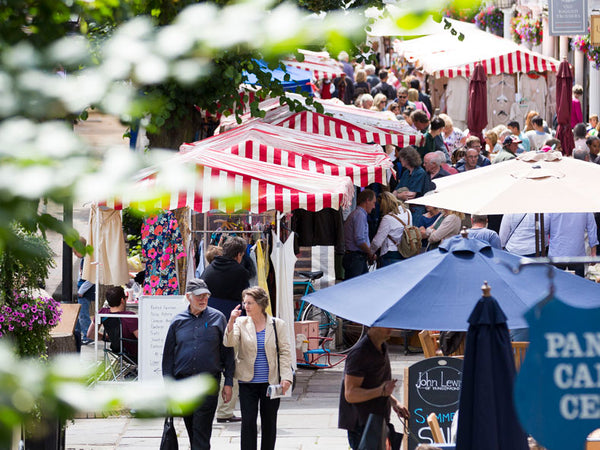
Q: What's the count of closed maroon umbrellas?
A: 2